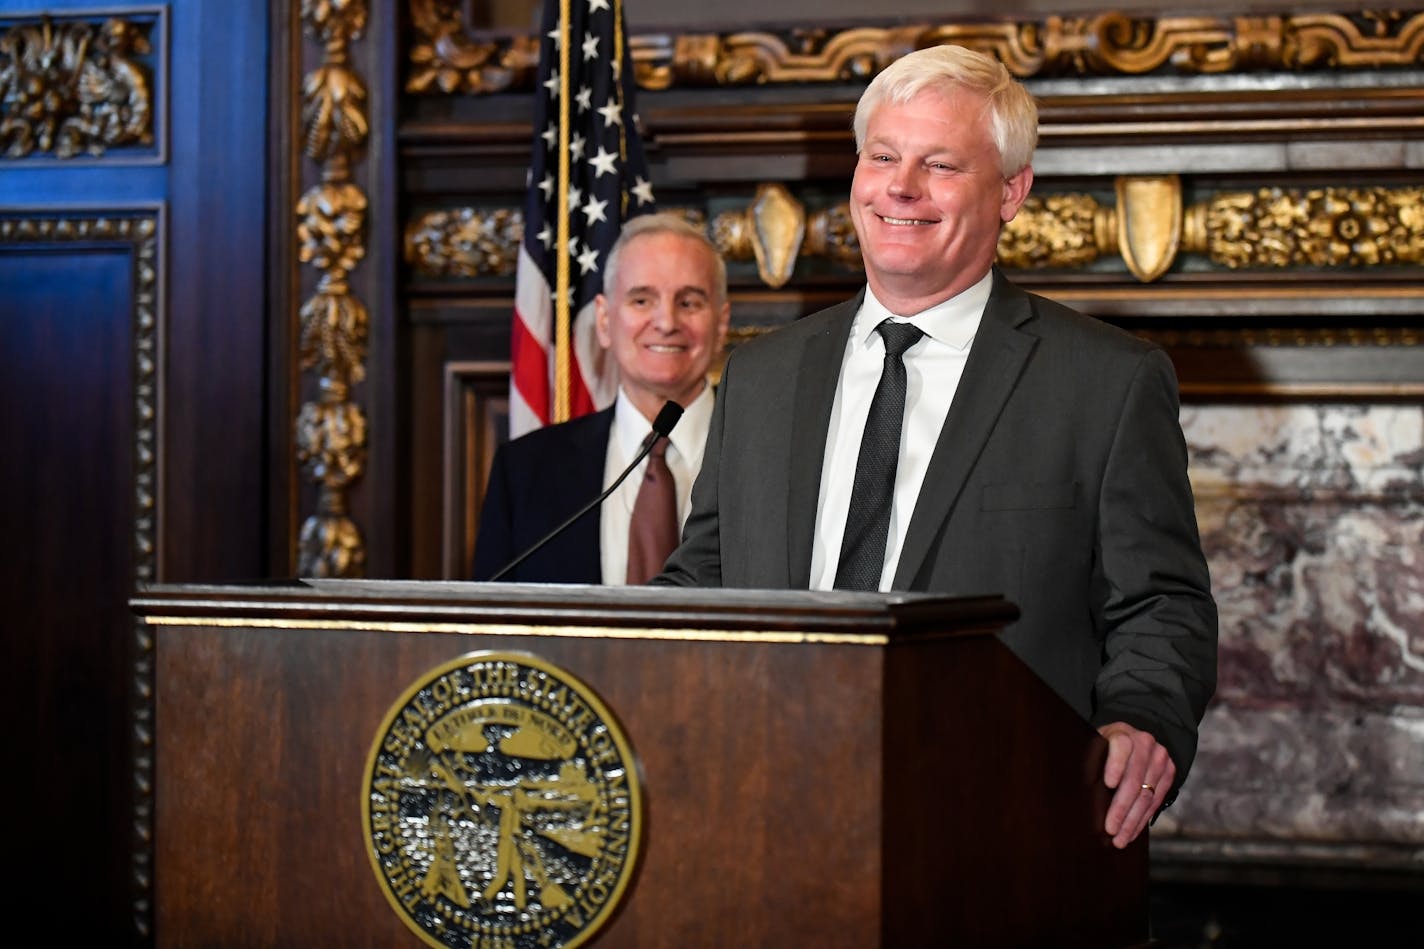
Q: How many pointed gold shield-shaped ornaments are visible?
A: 2